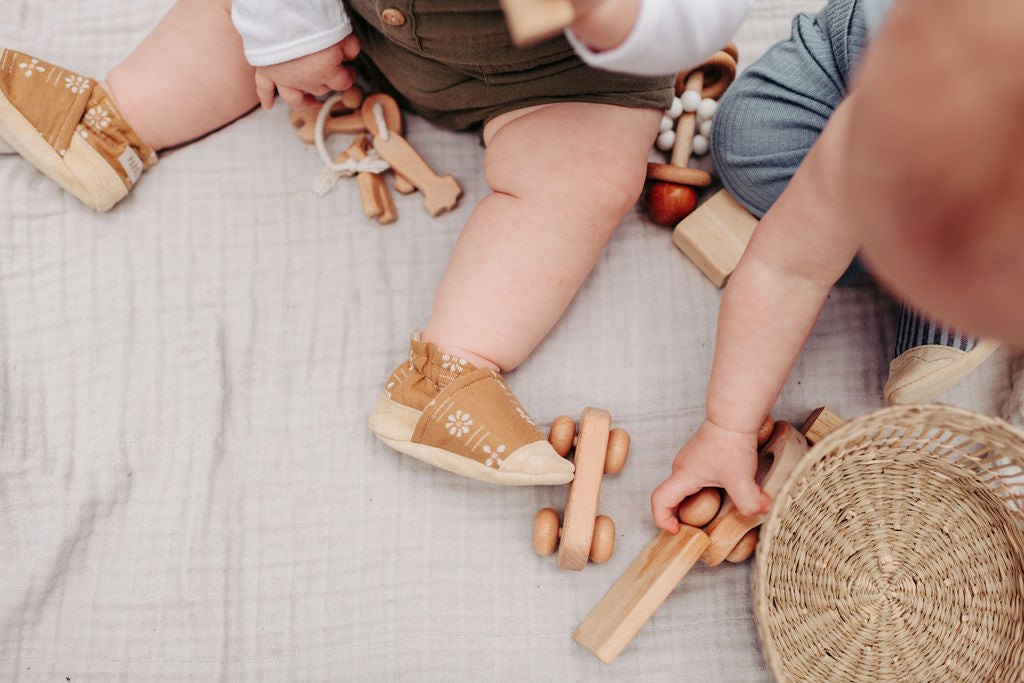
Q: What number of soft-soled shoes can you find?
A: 3